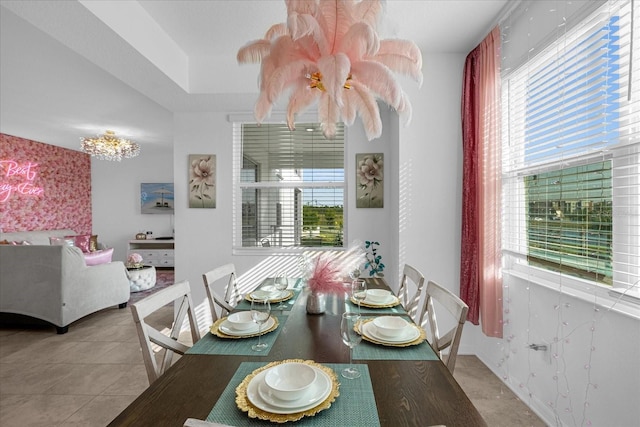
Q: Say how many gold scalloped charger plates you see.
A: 5